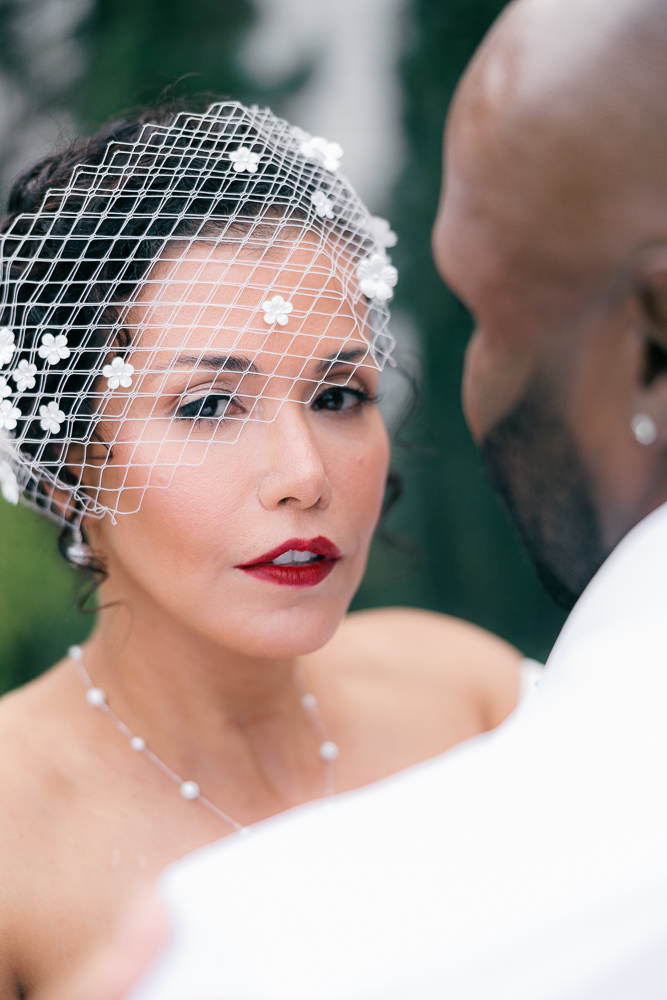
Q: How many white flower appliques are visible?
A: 14